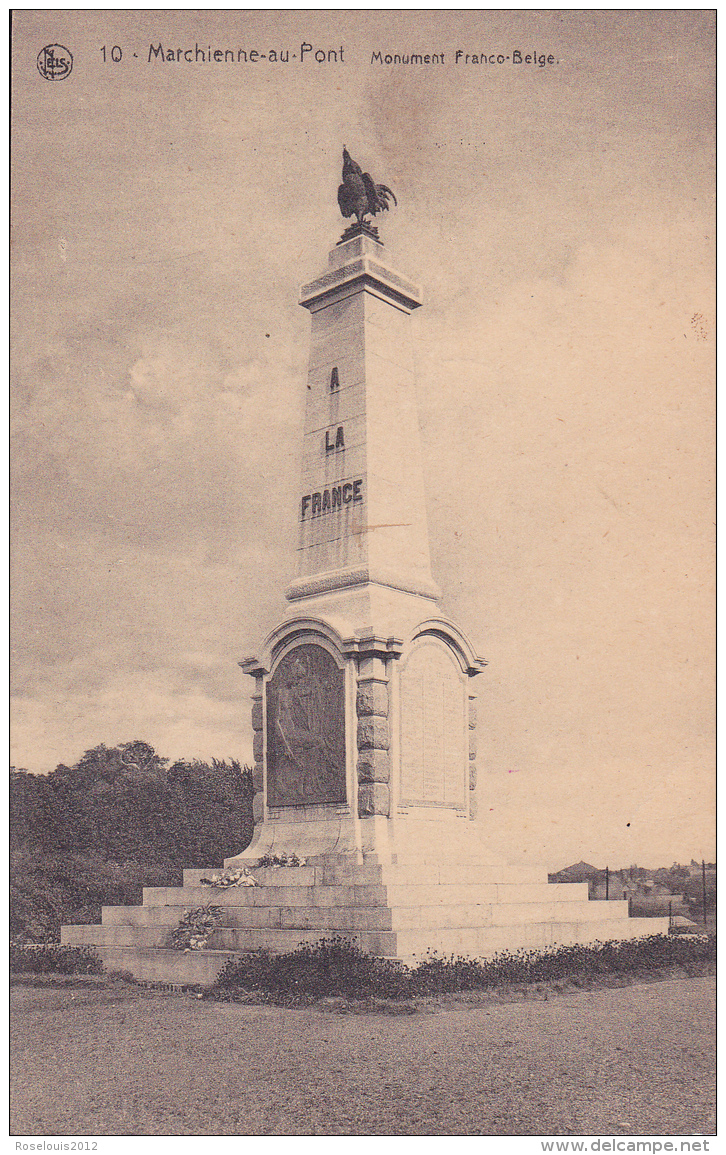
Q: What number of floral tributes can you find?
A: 3